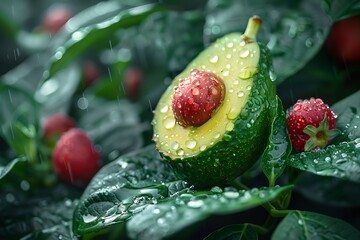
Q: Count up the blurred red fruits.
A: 6